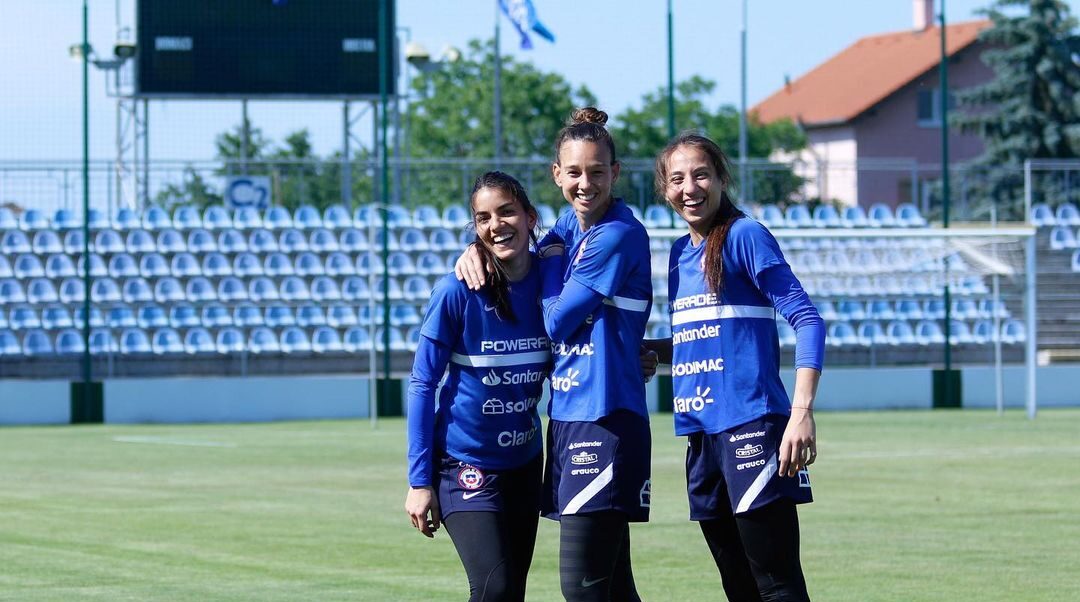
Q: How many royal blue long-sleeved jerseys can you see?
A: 3